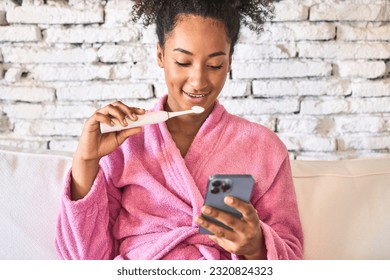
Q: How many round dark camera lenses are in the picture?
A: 3